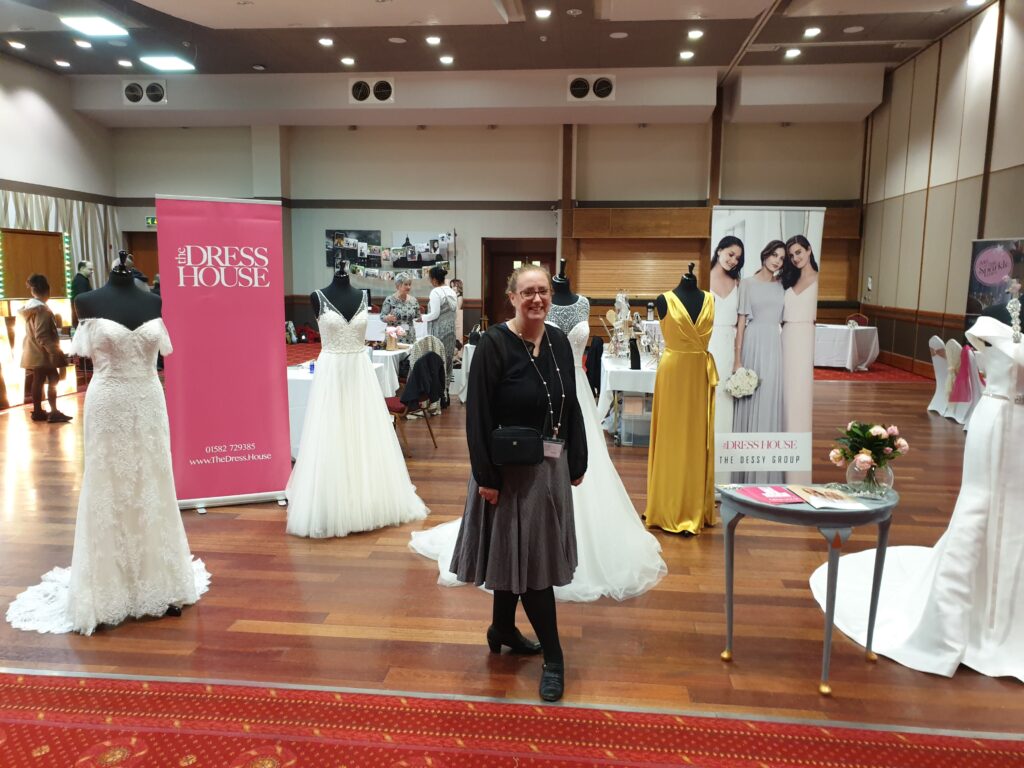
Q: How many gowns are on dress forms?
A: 5